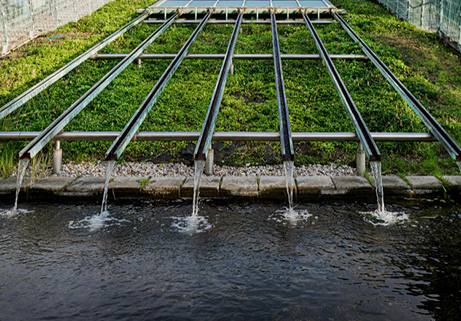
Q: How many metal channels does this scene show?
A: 7